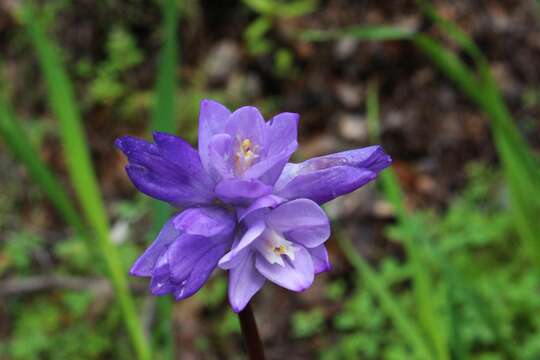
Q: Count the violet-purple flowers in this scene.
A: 5